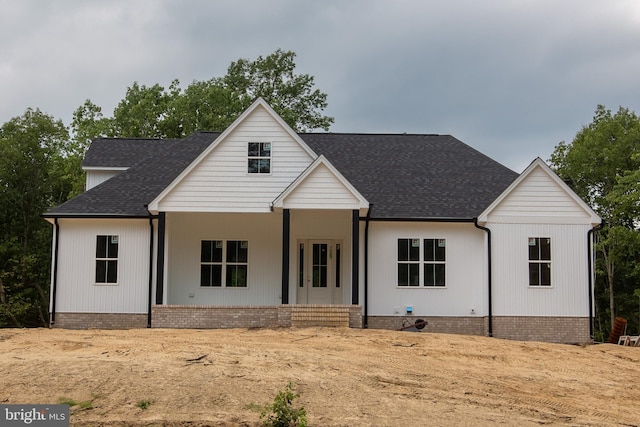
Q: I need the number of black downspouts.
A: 5